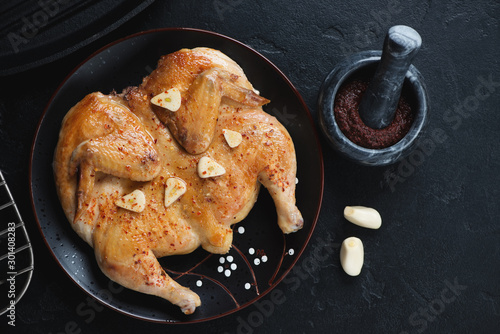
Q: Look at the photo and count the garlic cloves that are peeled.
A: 2